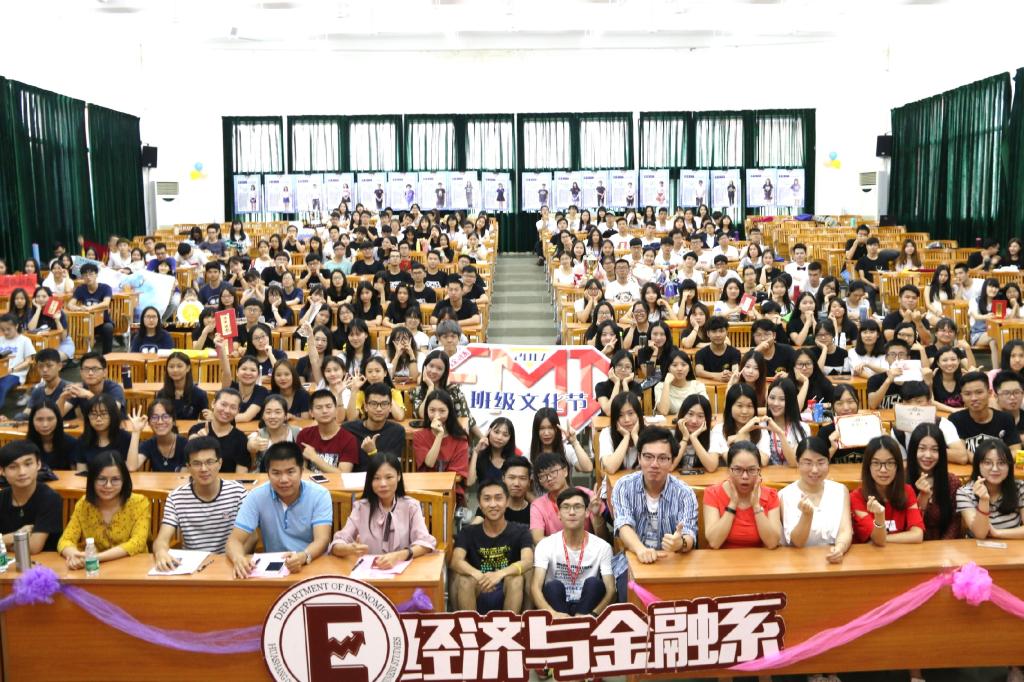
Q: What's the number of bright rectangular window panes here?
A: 10